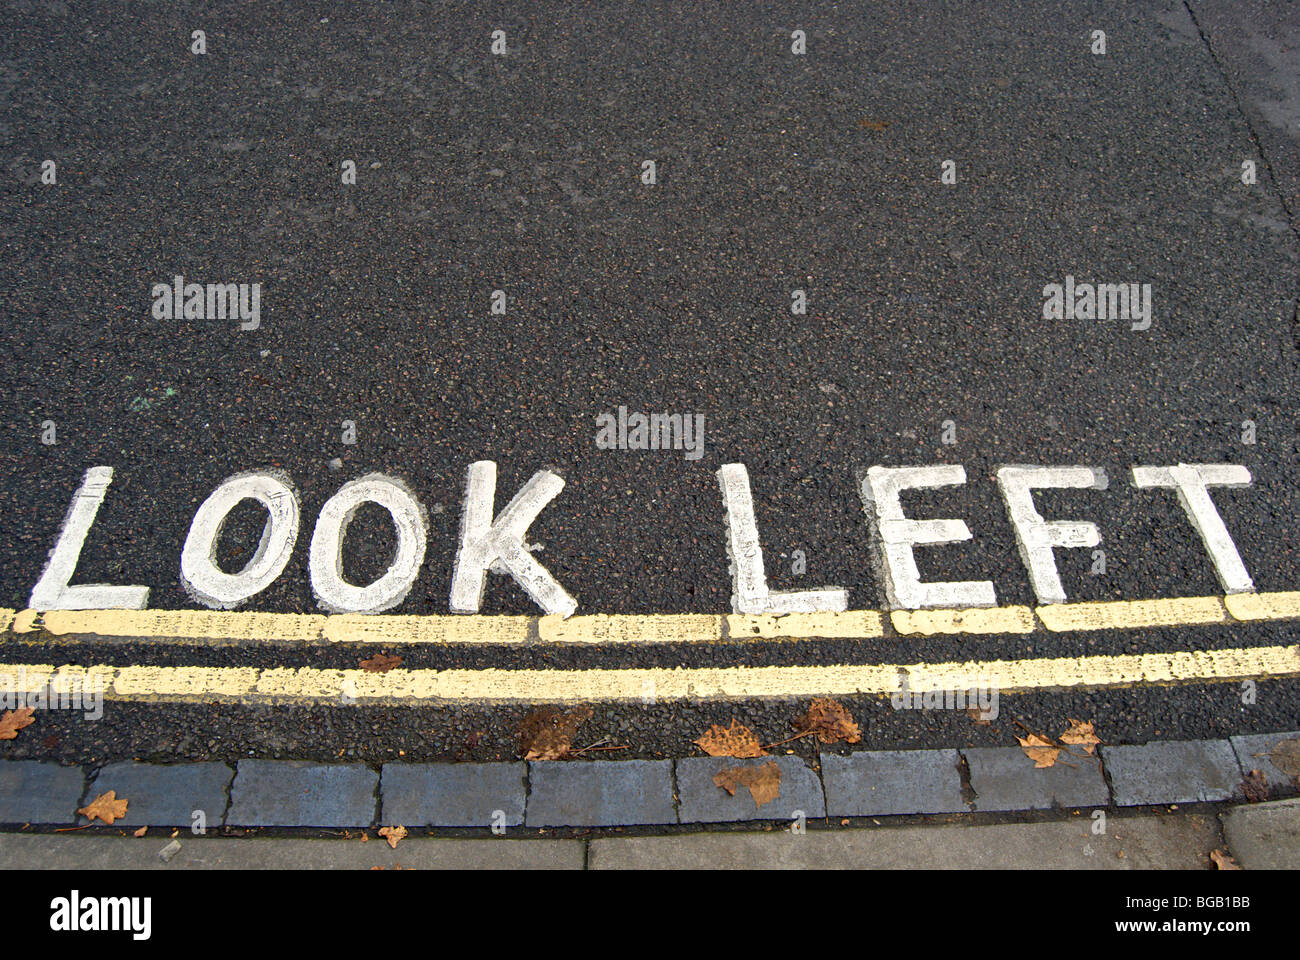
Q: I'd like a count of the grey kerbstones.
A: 10